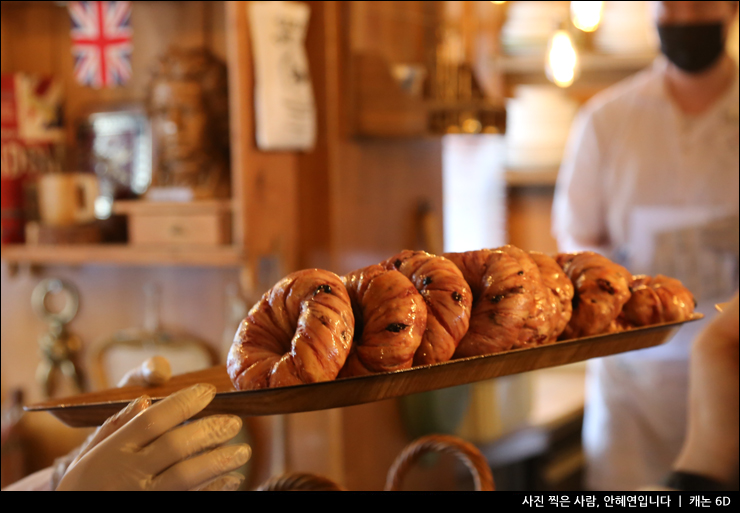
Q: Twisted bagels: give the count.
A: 7